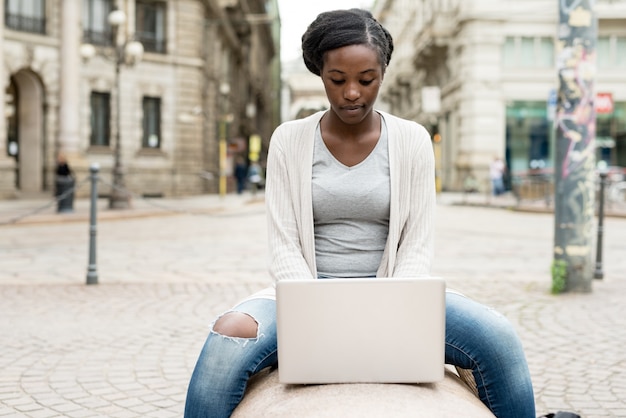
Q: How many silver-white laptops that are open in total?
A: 1